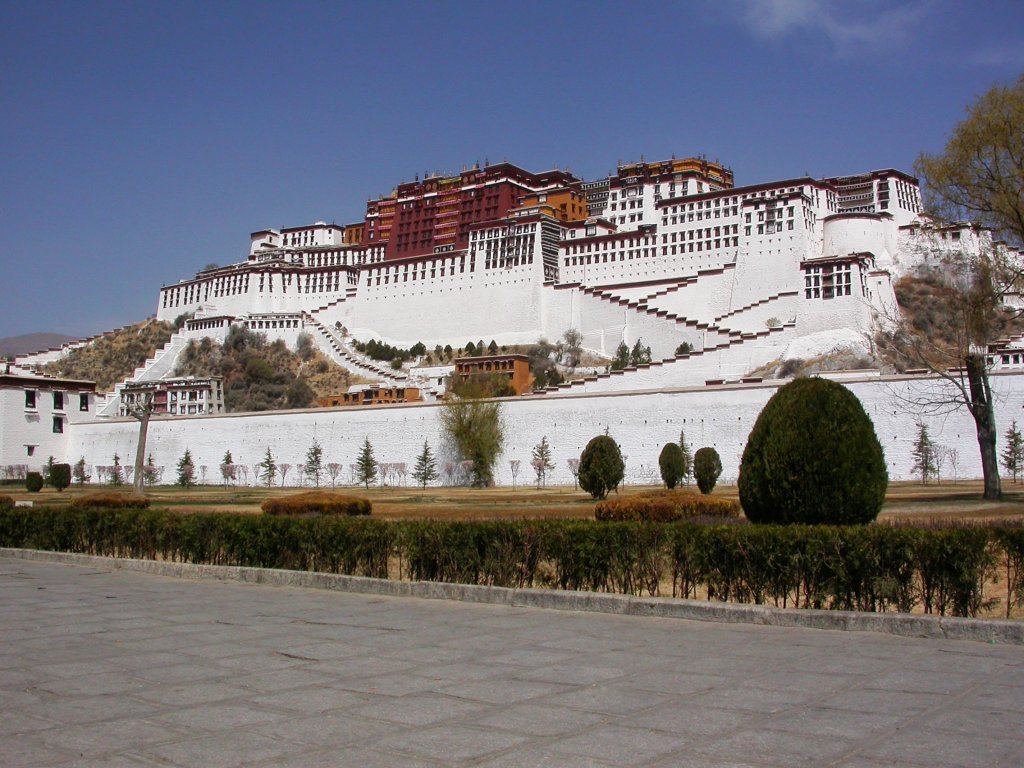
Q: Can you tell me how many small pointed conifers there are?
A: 15